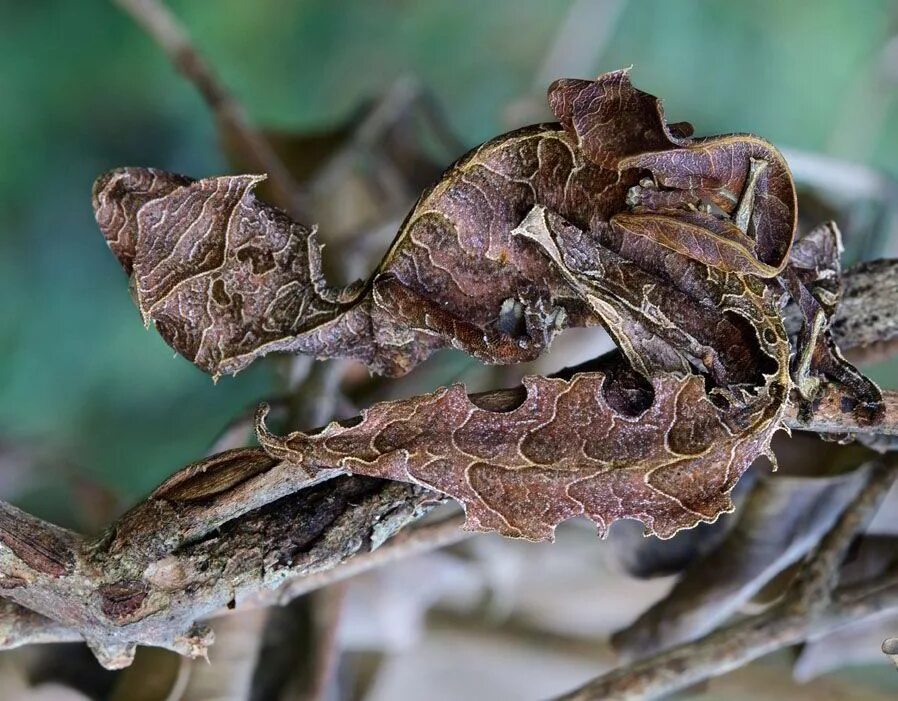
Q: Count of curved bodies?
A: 1